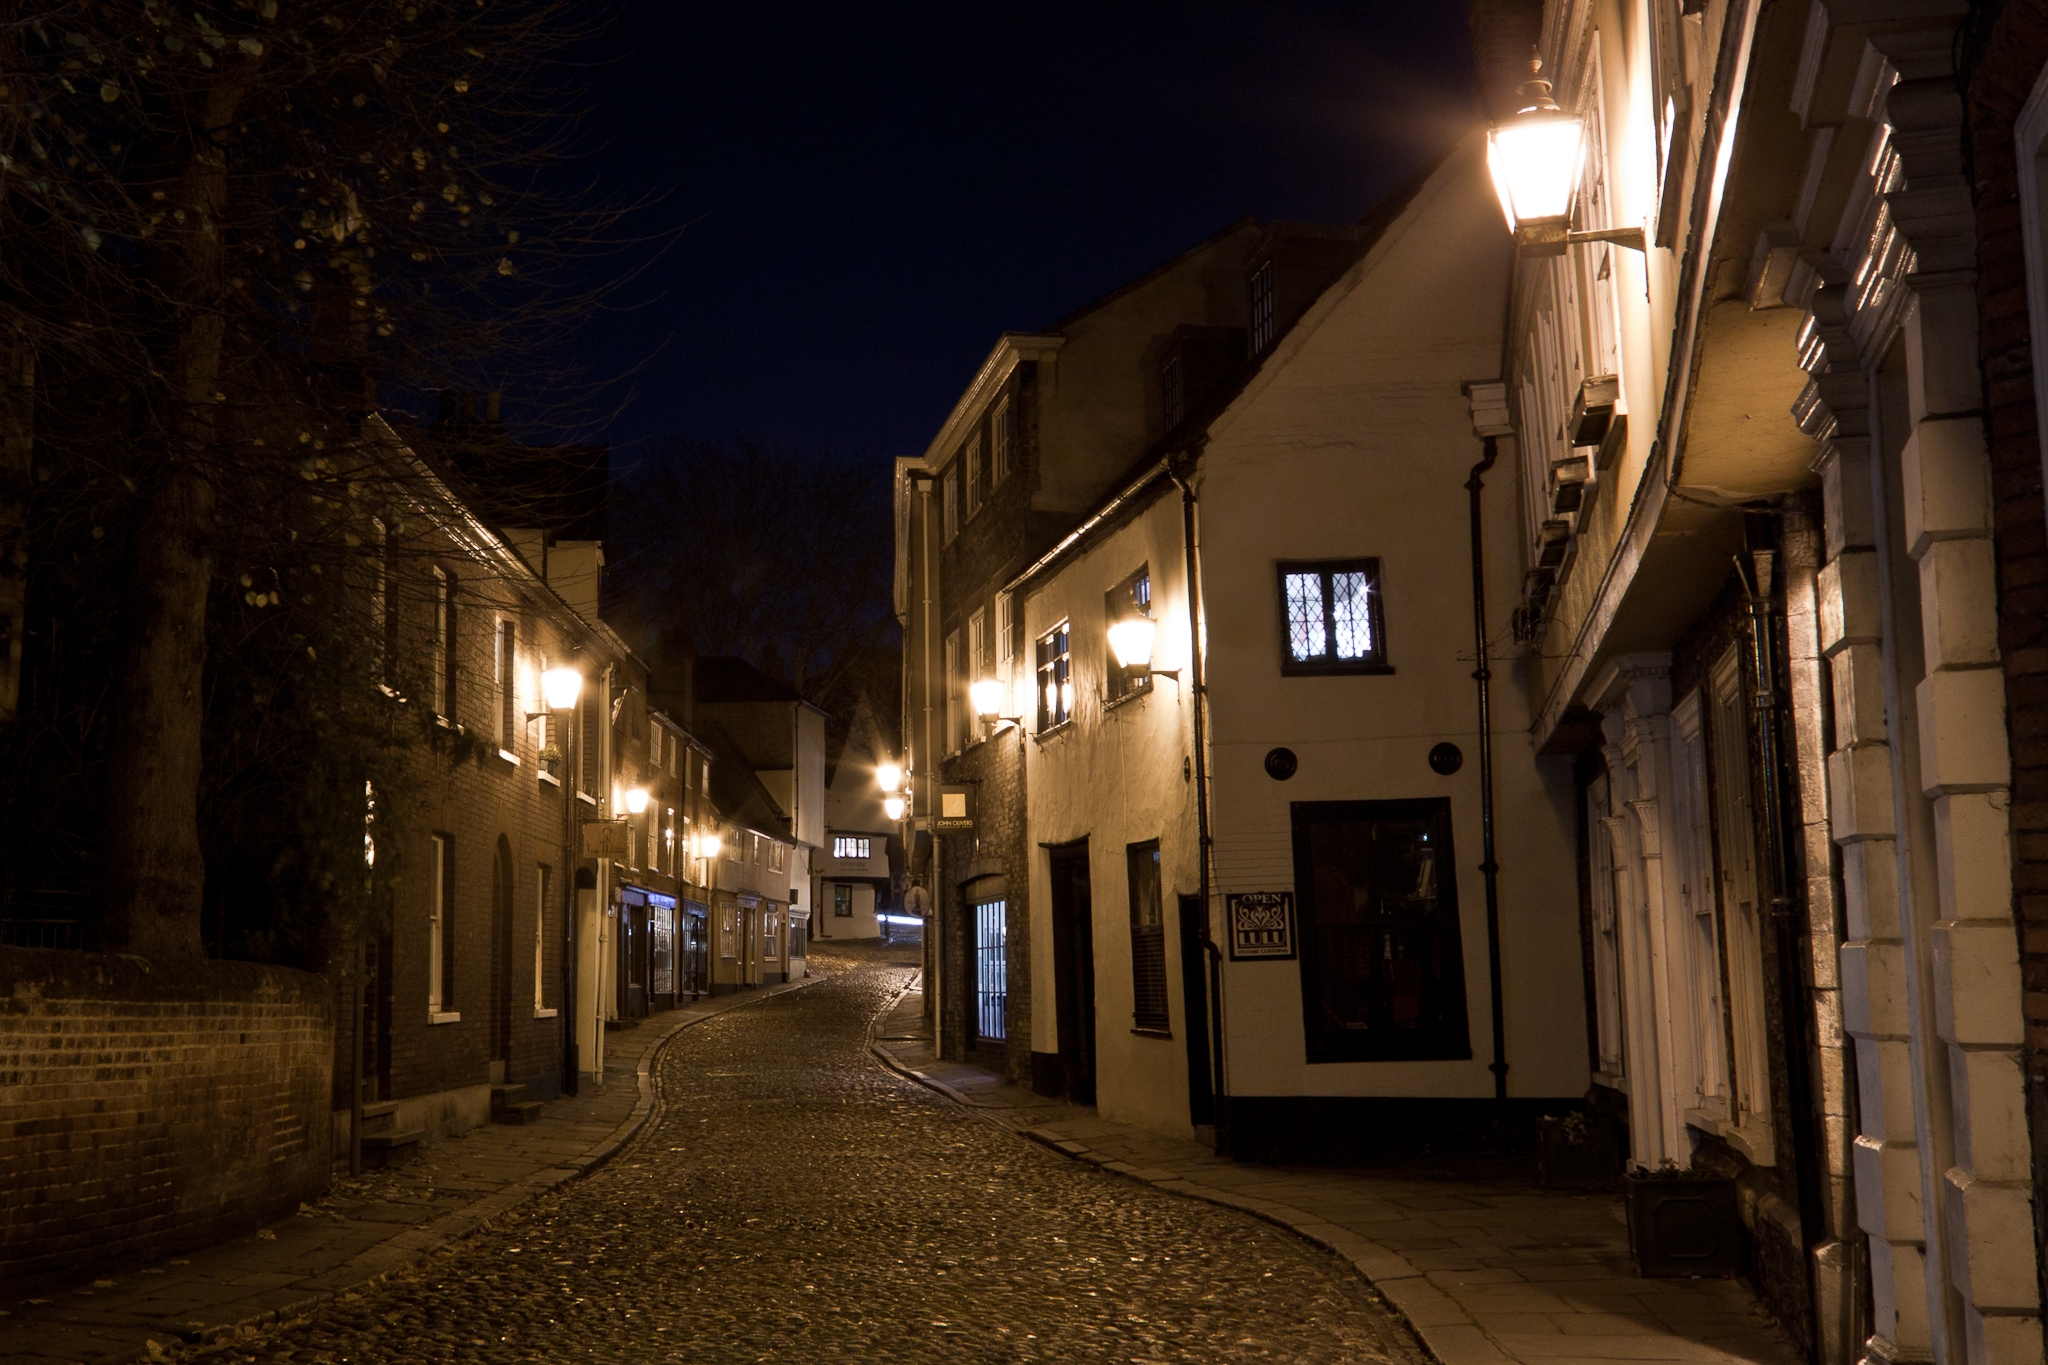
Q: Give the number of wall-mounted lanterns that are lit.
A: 8